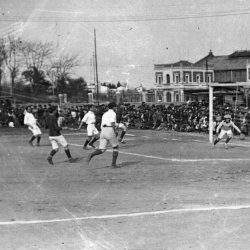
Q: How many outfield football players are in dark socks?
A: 5